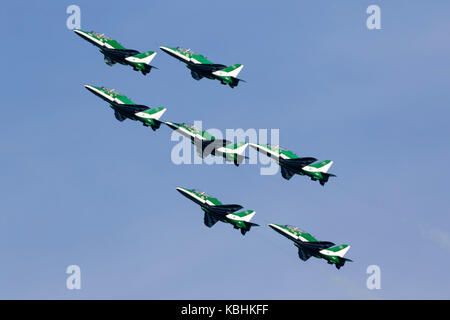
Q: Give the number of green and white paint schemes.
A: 7